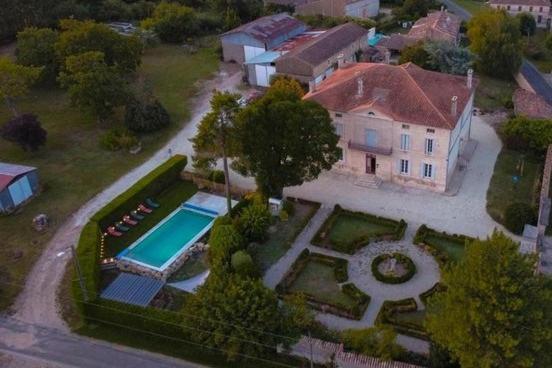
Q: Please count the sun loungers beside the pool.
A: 6